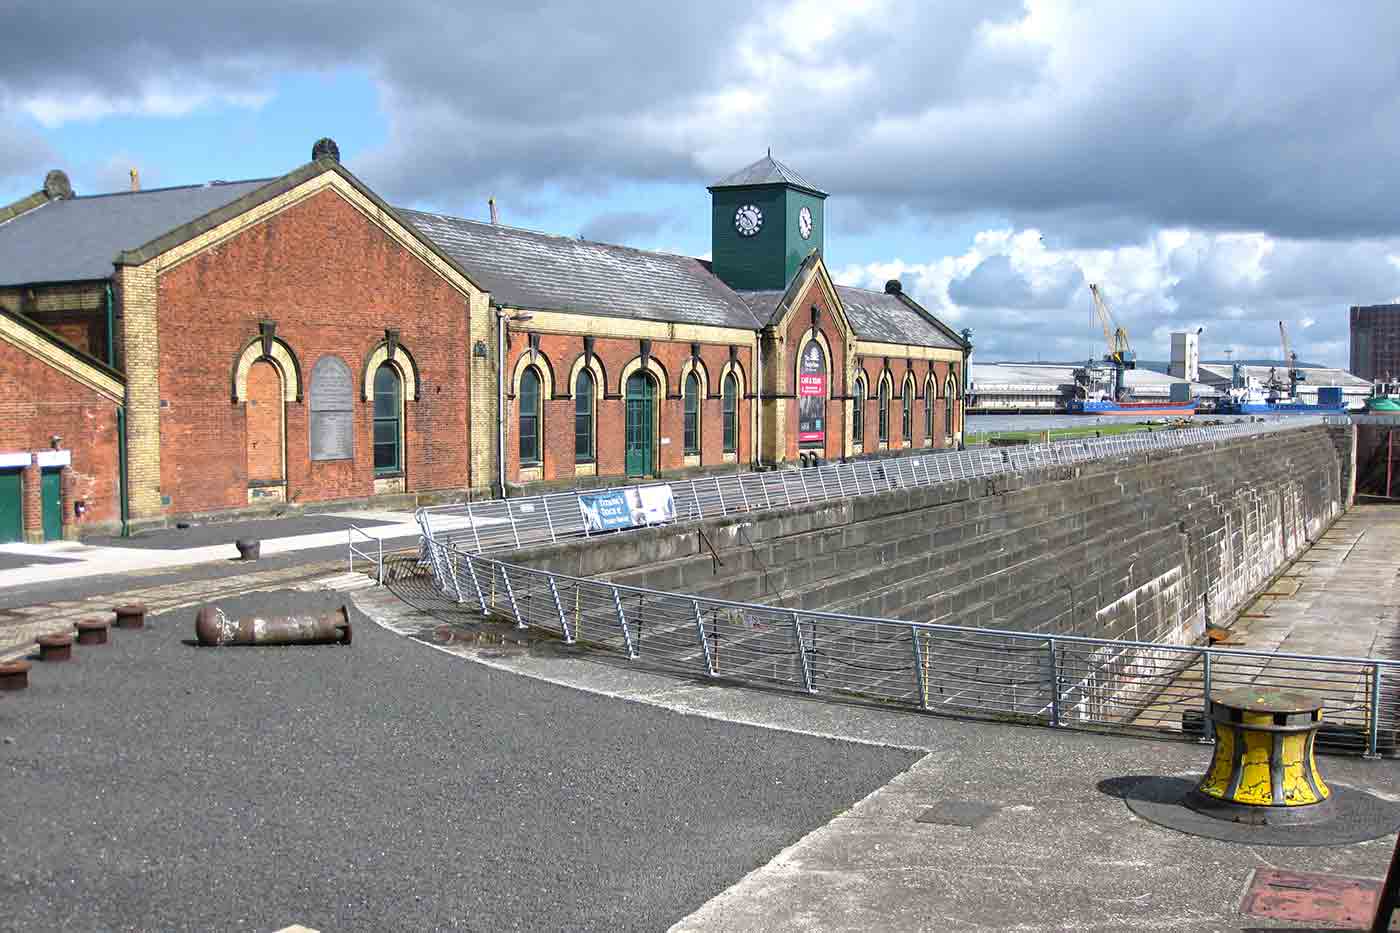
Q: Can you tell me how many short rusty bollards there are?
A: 4